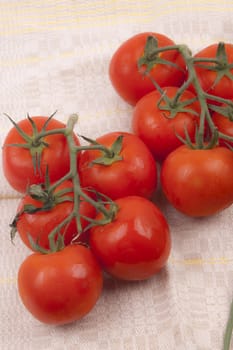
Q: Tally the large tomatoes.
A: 10